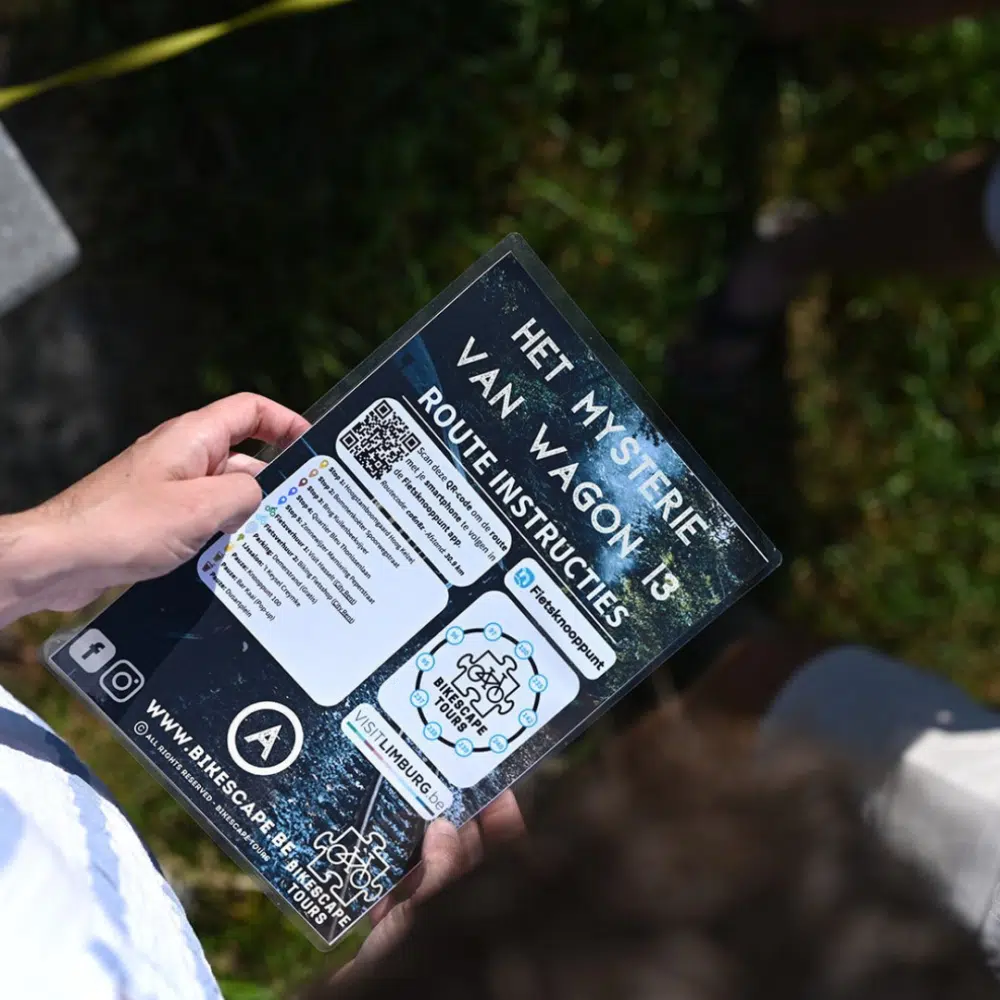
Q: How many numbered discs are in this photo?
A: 10